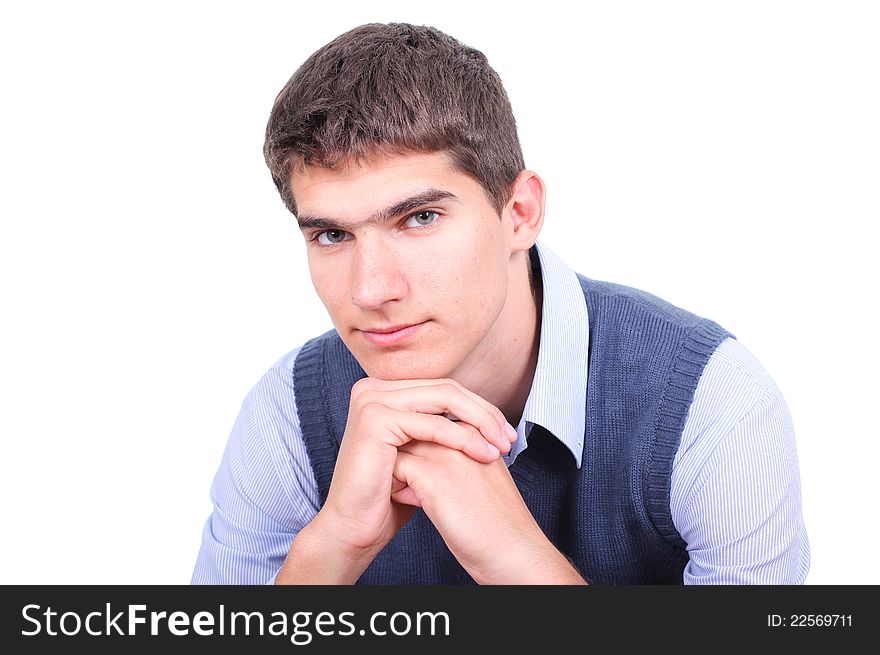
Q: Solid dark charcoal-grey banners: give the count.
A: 1